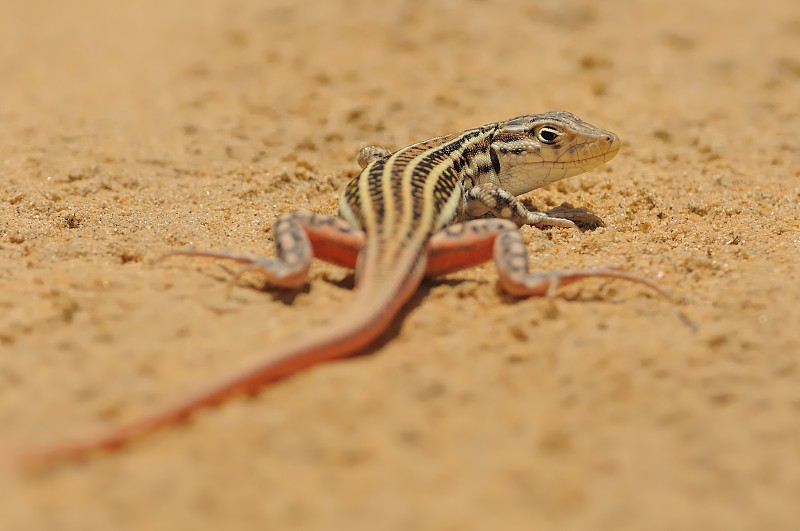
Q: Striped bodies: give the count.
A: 1